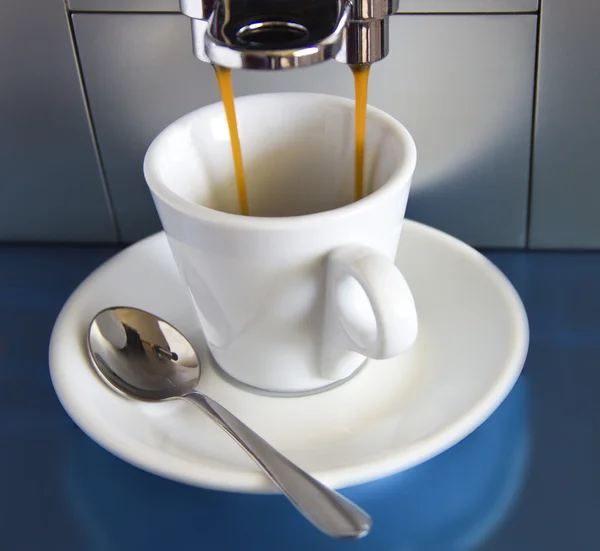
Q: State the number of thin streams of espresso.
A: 2